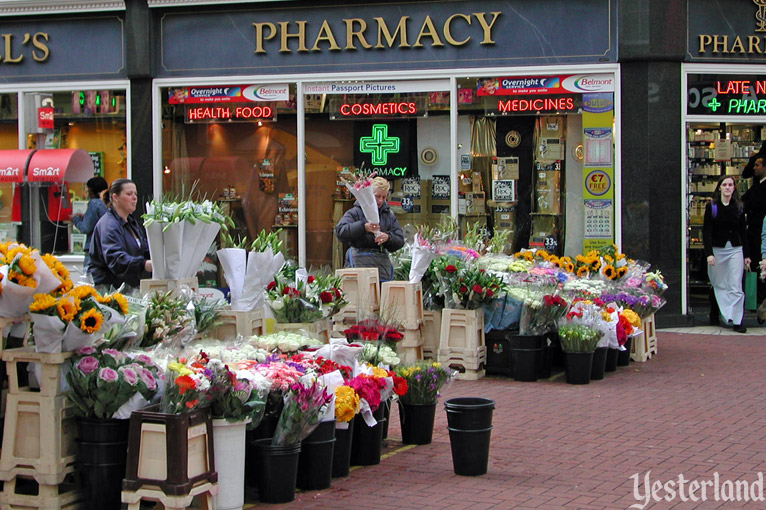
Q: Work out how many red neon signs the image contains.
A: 4